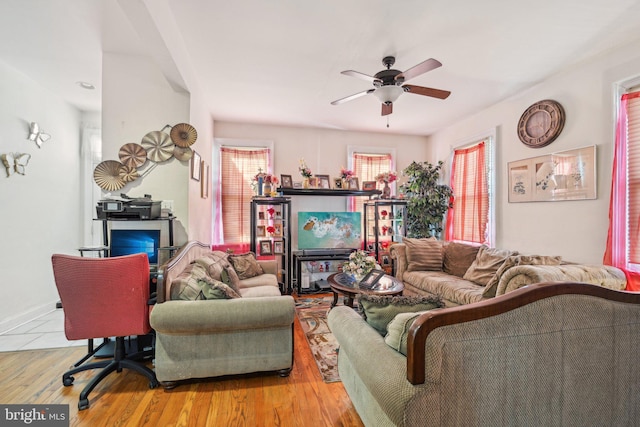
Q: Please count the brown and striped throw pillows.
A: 1